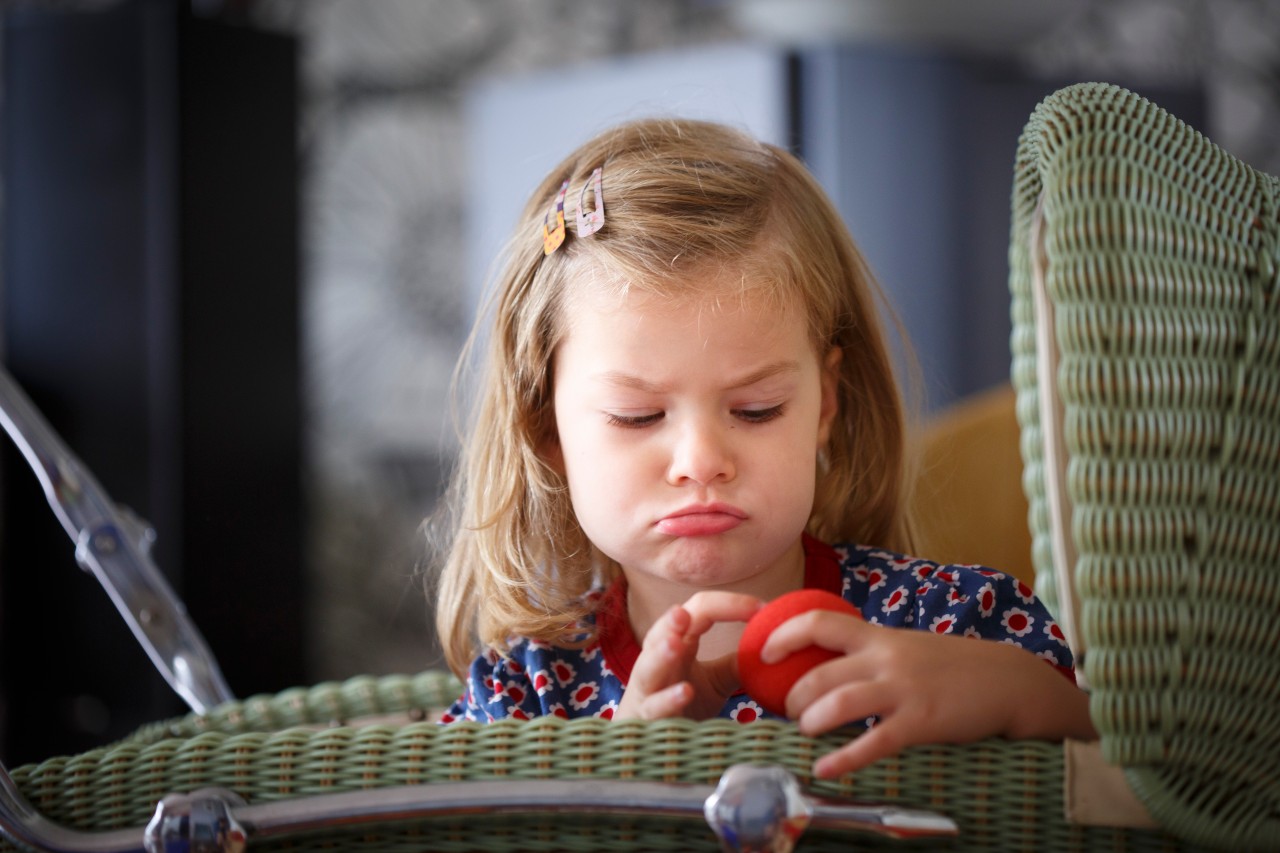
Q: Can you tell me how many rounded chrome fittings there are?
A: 2